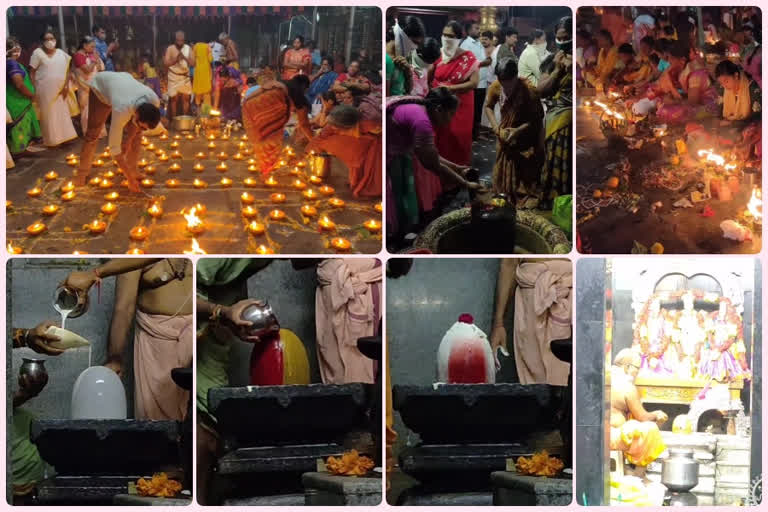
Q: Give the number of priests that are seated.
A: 1